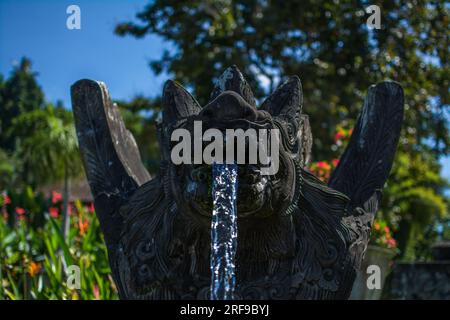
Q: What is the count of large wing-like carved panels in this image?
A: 2